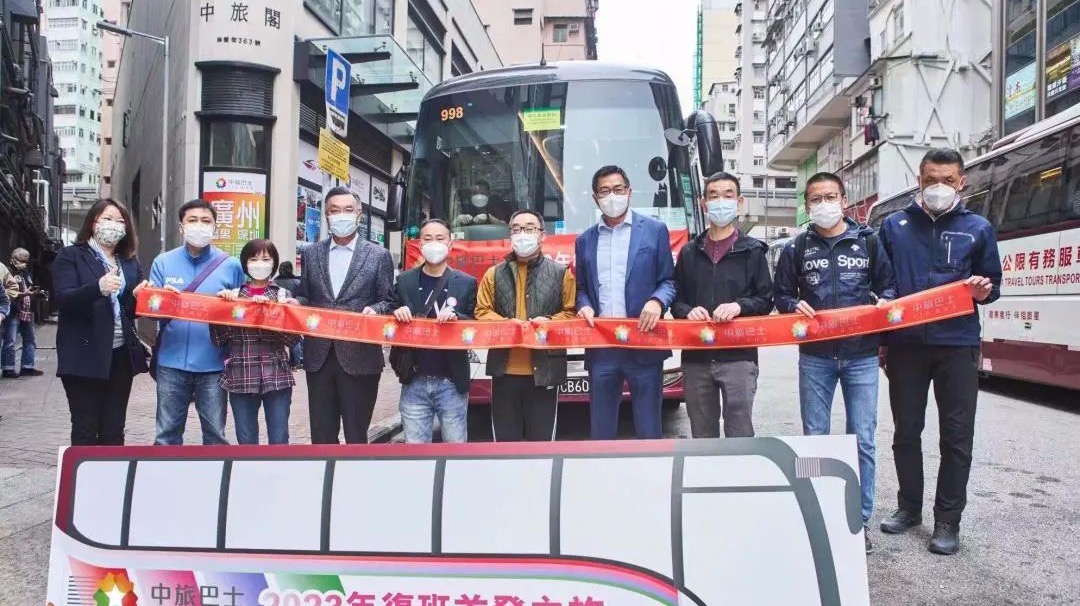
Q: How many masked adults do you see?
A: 12